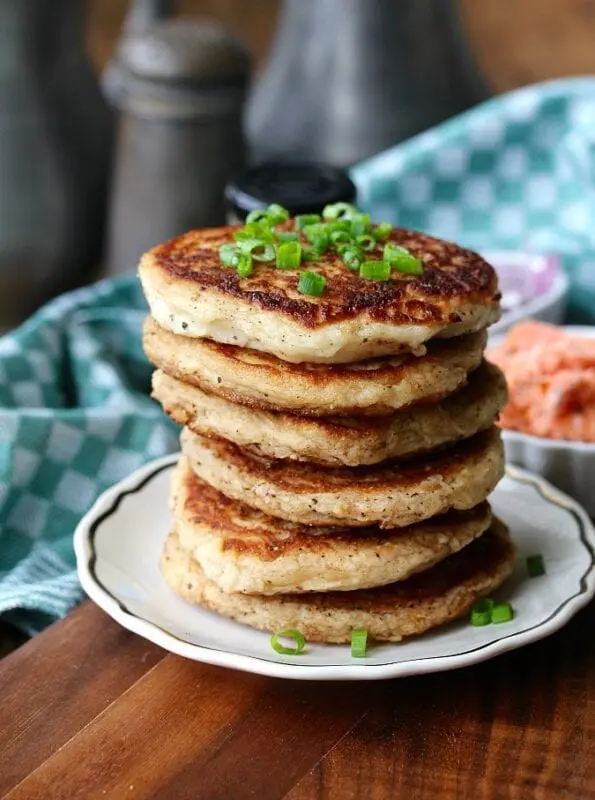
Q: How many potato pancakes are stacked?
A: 6